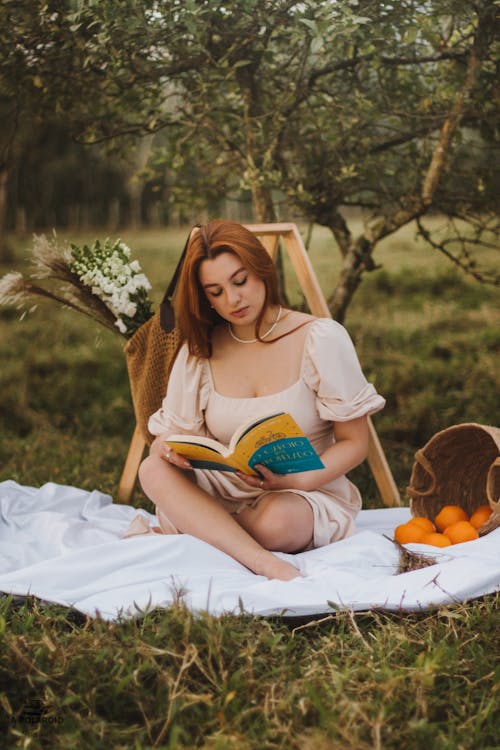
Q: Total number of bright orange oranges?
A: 6